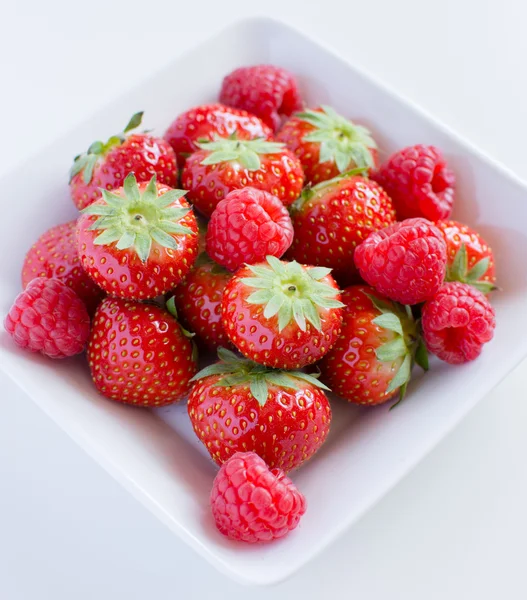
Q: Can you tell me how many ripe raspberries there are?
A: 7